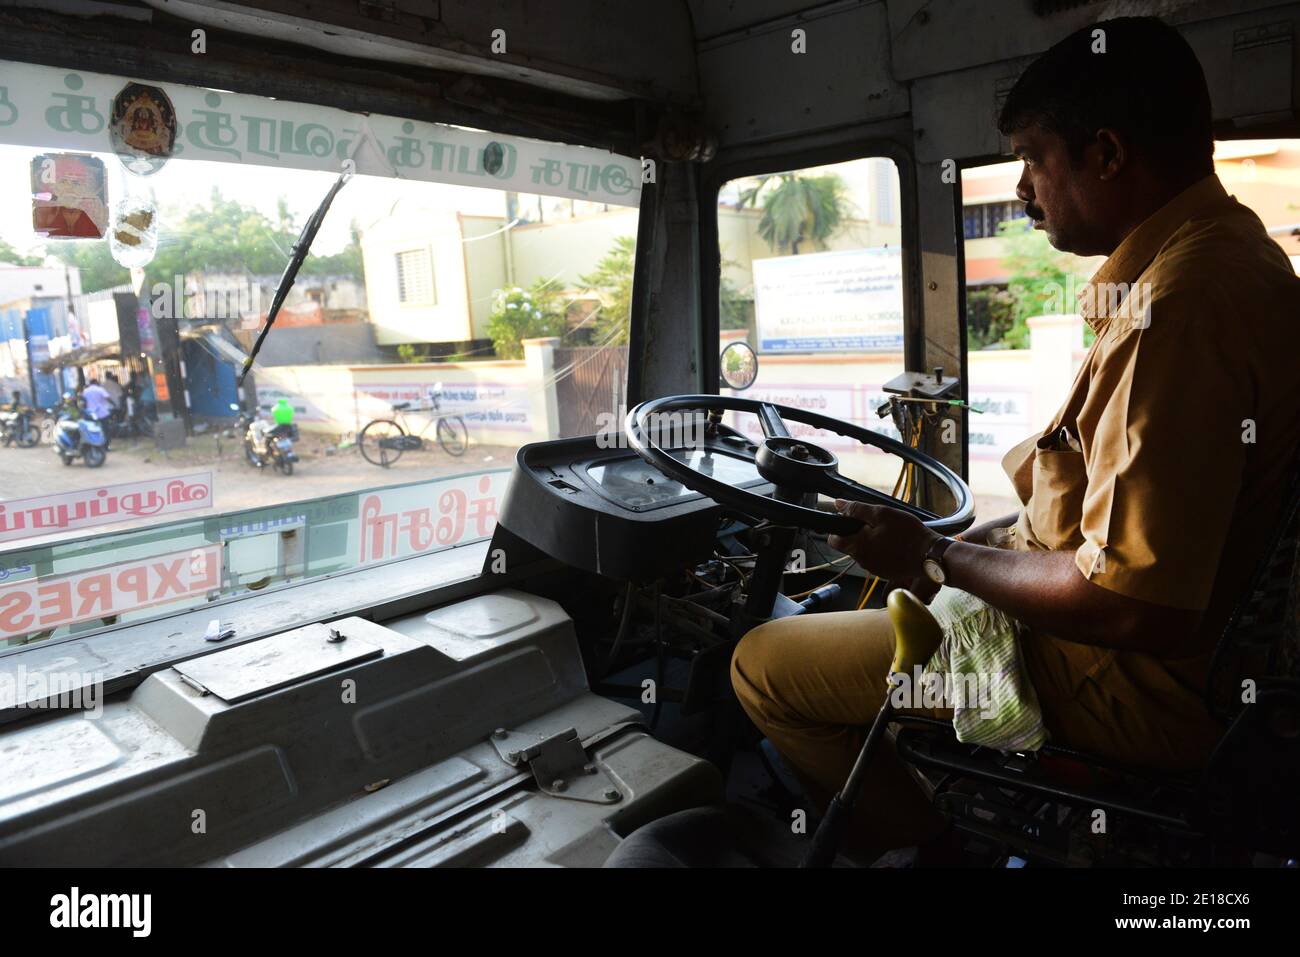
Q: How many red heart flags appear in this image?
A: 0